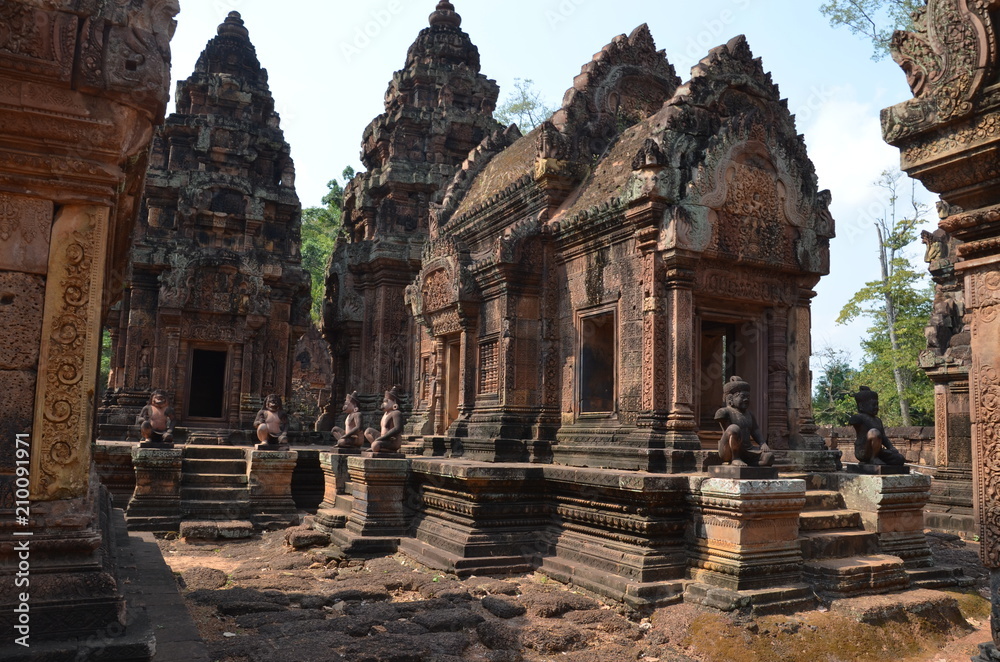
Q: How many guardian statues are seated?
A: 6